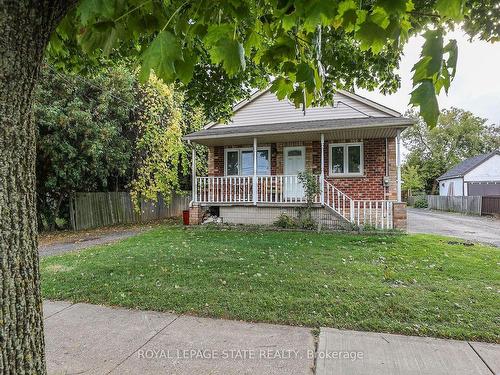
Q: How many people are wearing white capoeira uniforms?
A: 0